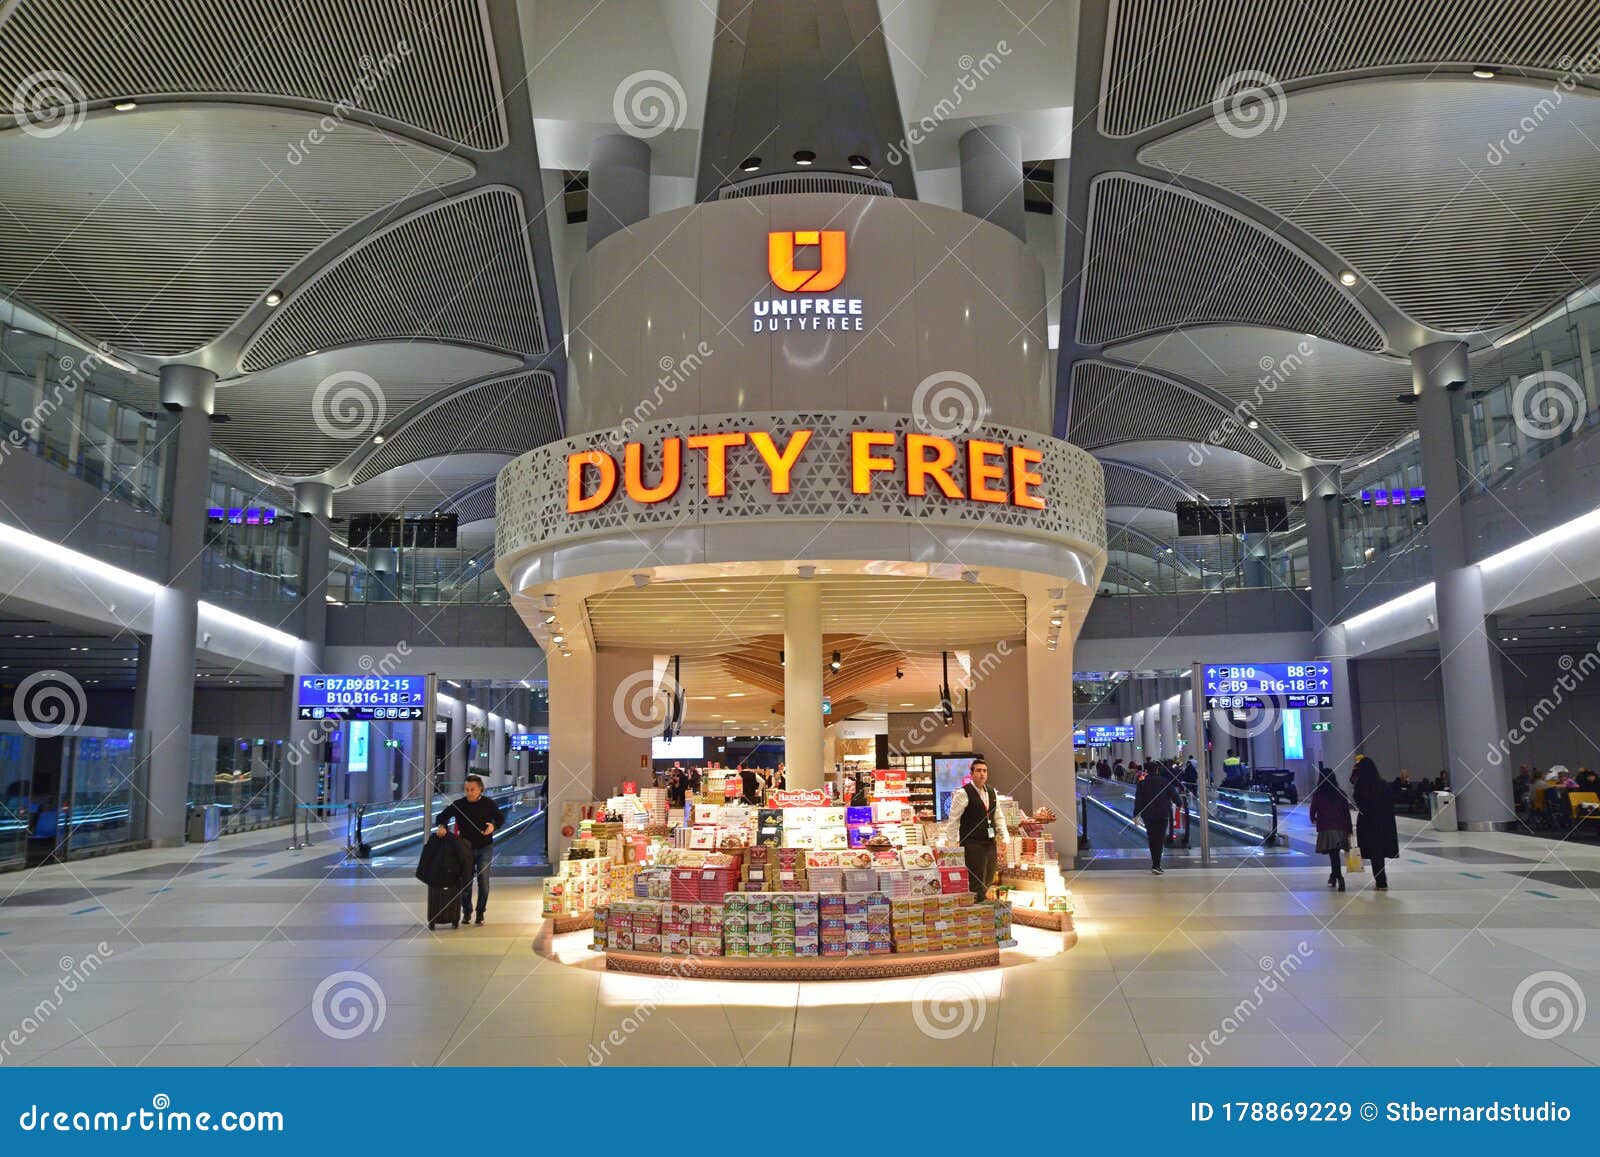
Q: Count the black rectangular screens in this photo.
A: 2